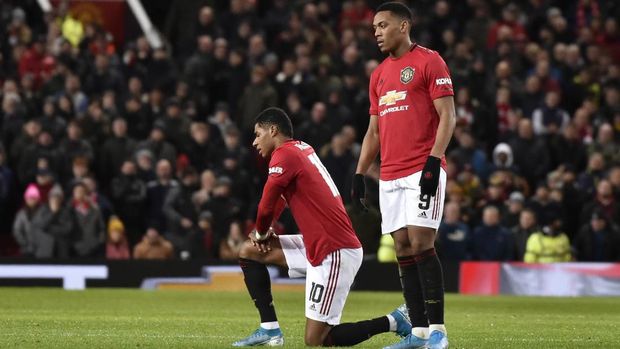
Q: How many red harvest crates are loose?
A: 0